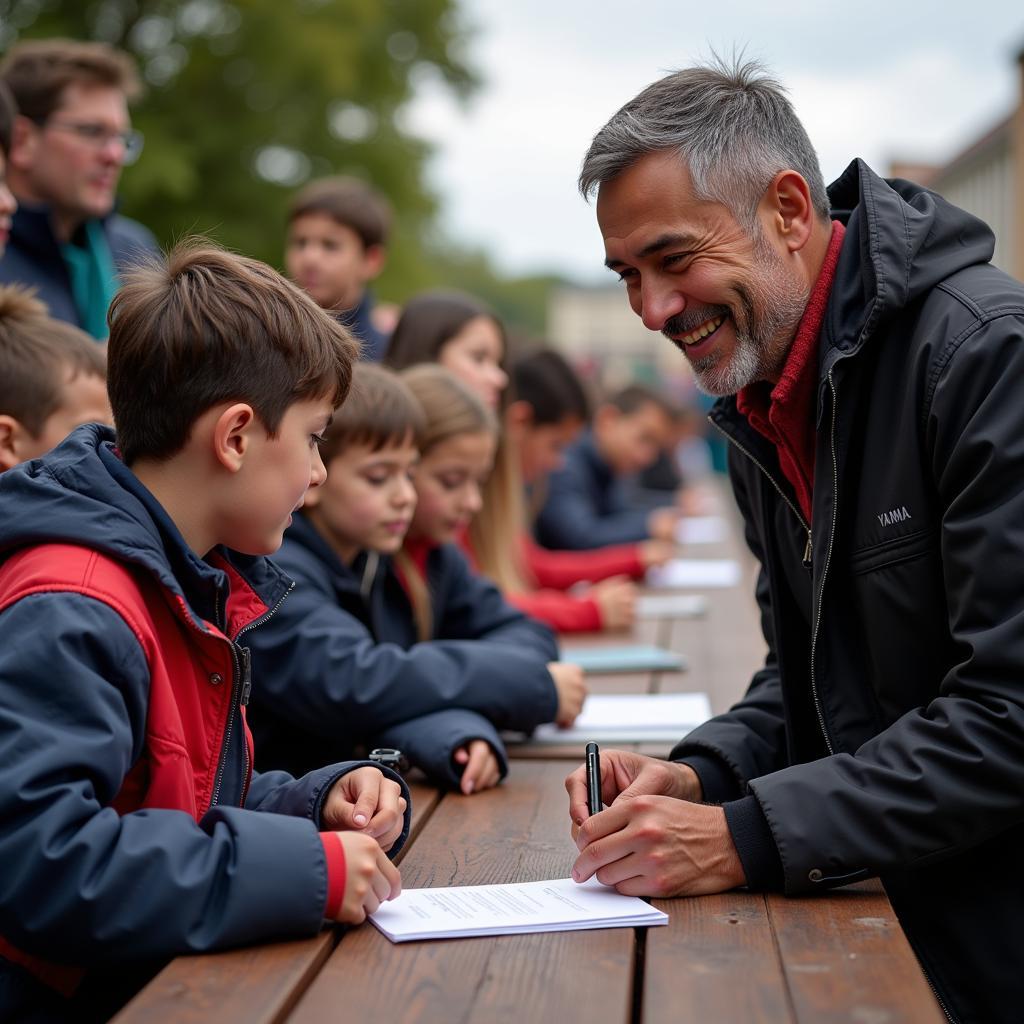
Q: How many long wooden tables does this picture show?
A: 1